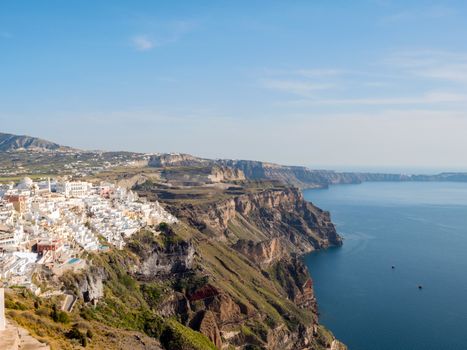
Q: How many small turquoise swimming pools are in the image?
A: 2